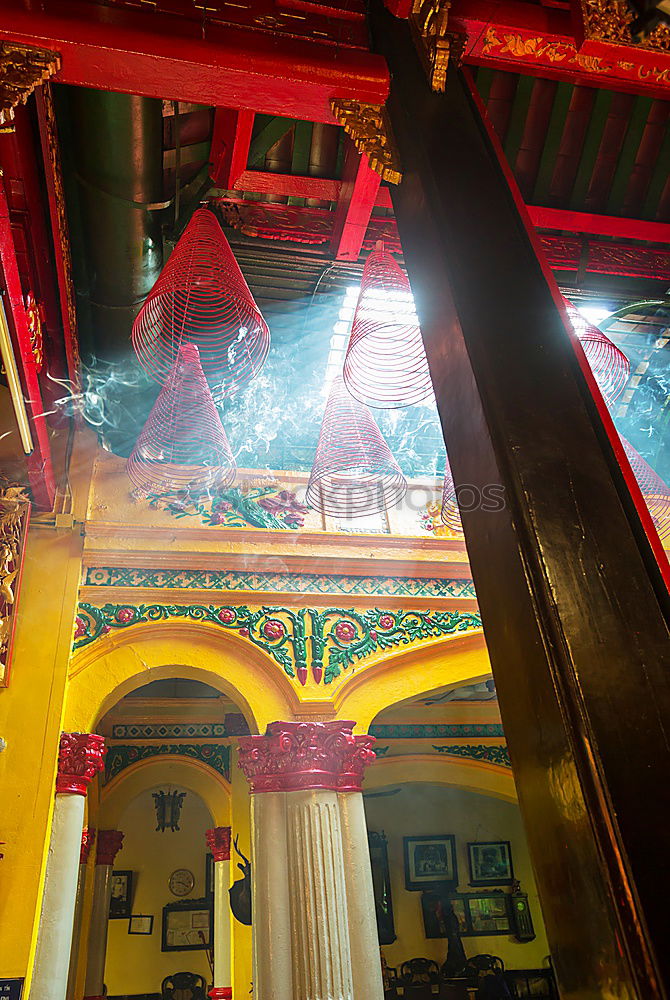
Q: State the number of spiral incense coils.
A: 7